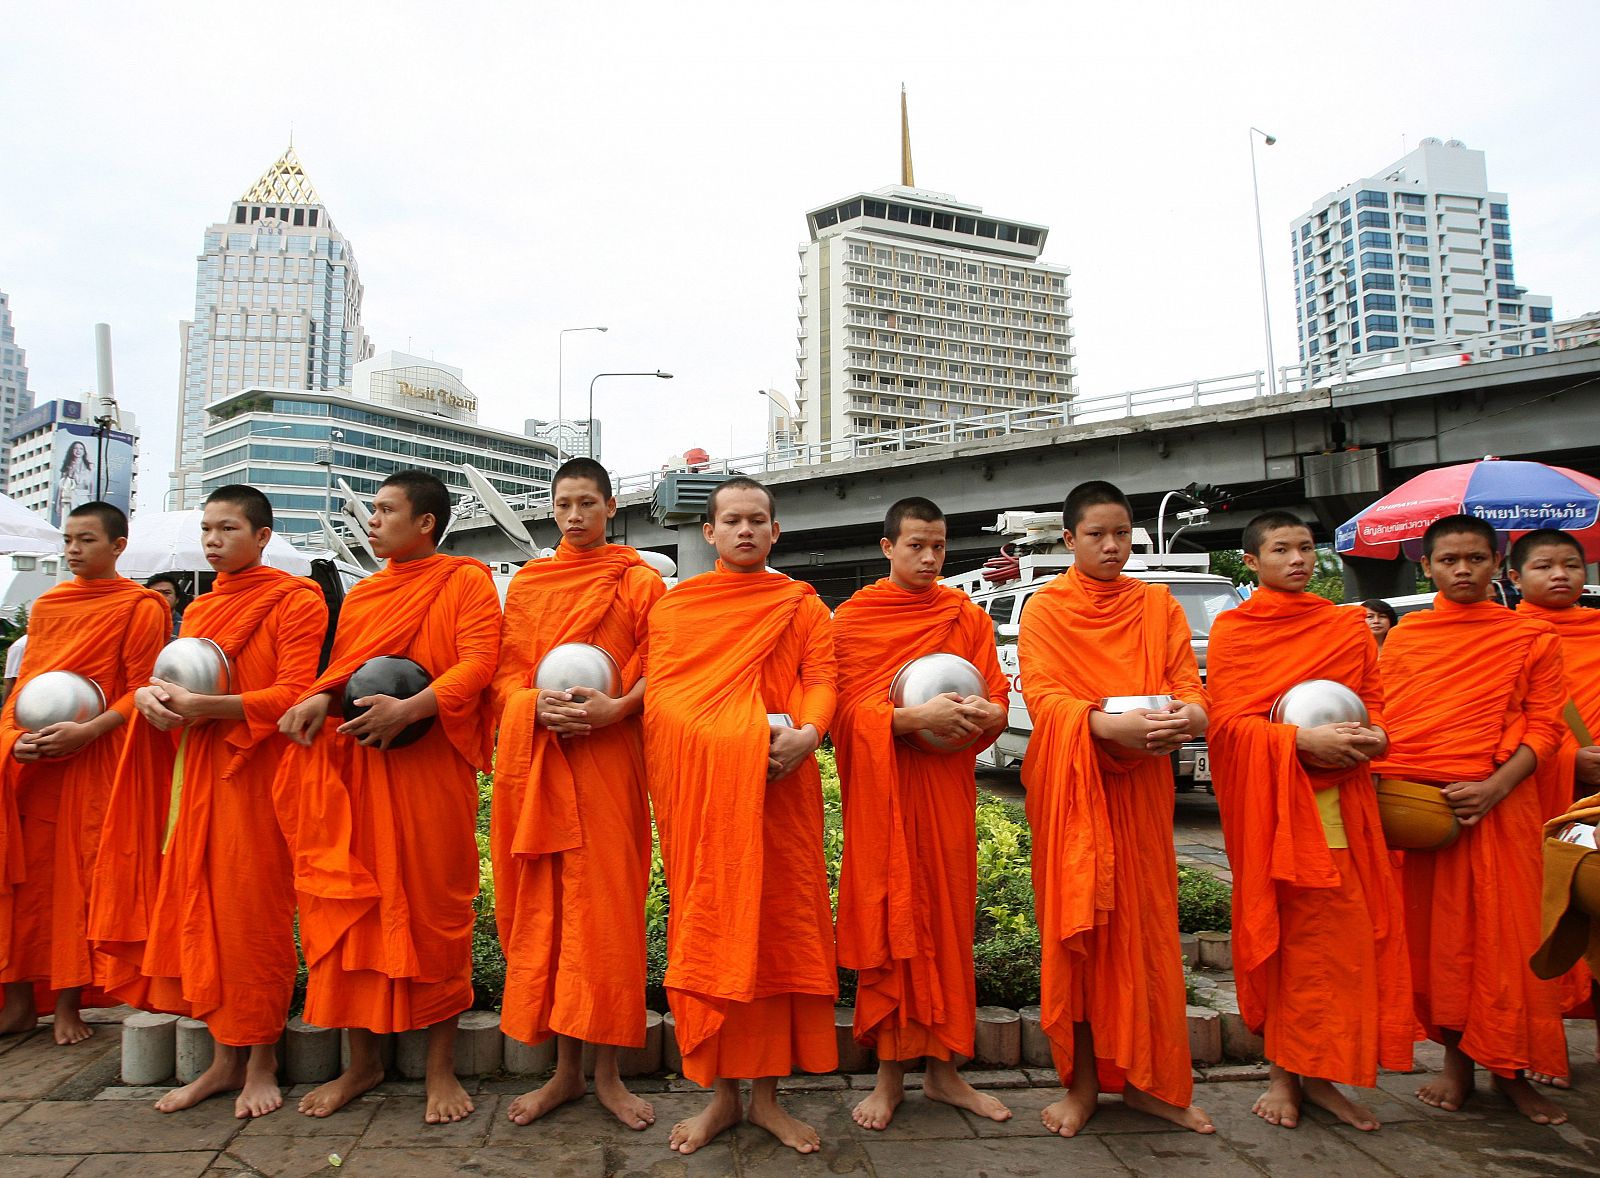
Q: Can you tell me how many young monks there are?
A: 10